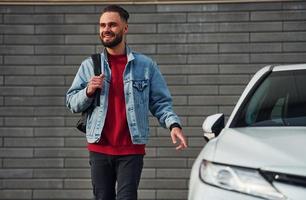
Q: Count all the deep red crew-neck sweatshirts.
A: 1